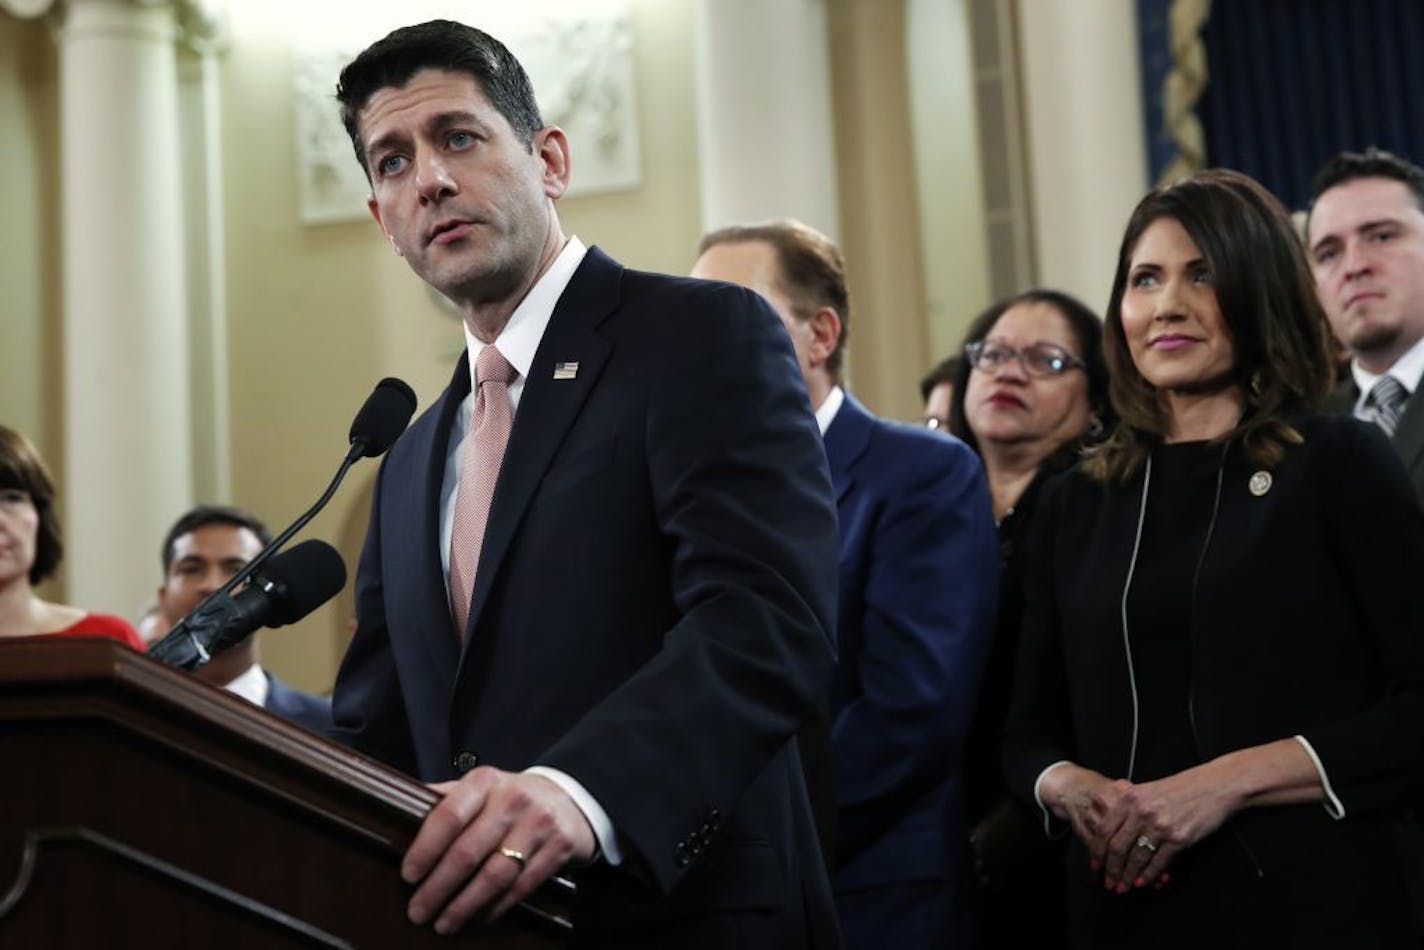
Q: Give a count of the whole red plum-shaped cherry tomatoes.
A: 0